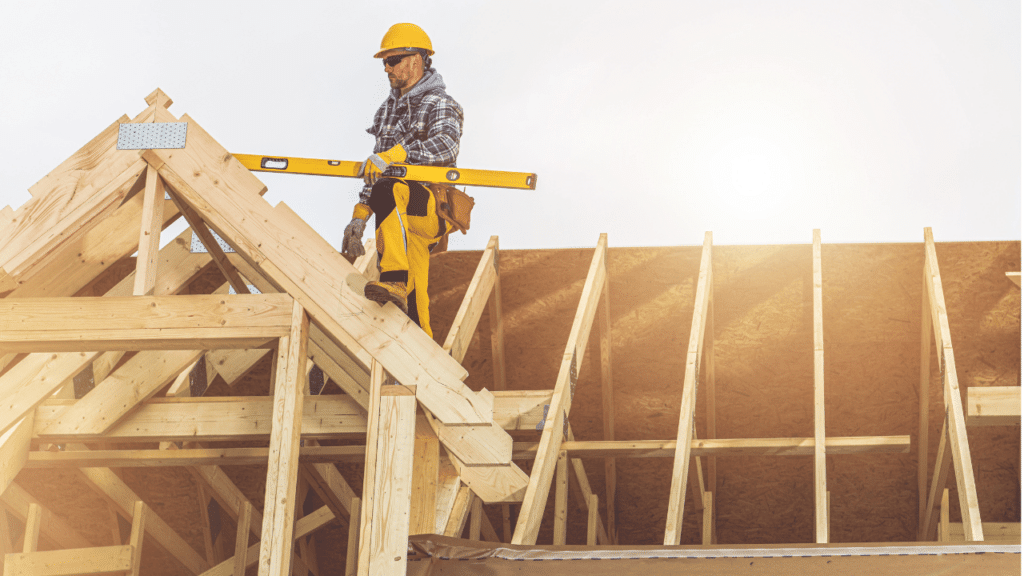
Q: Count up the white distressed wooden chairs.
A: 0